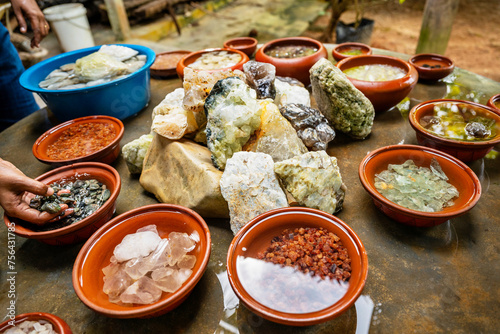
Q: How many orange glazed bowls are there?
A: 15